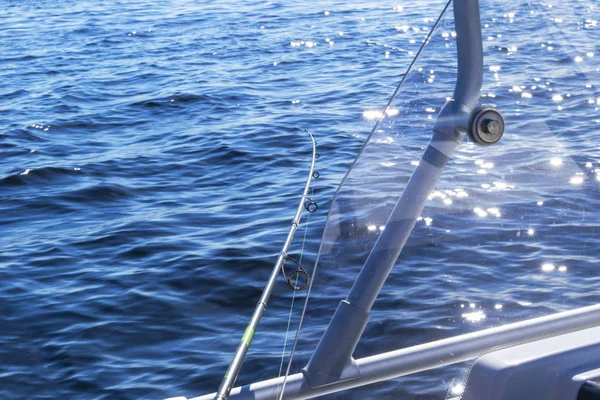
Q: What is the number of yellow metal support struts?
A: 0